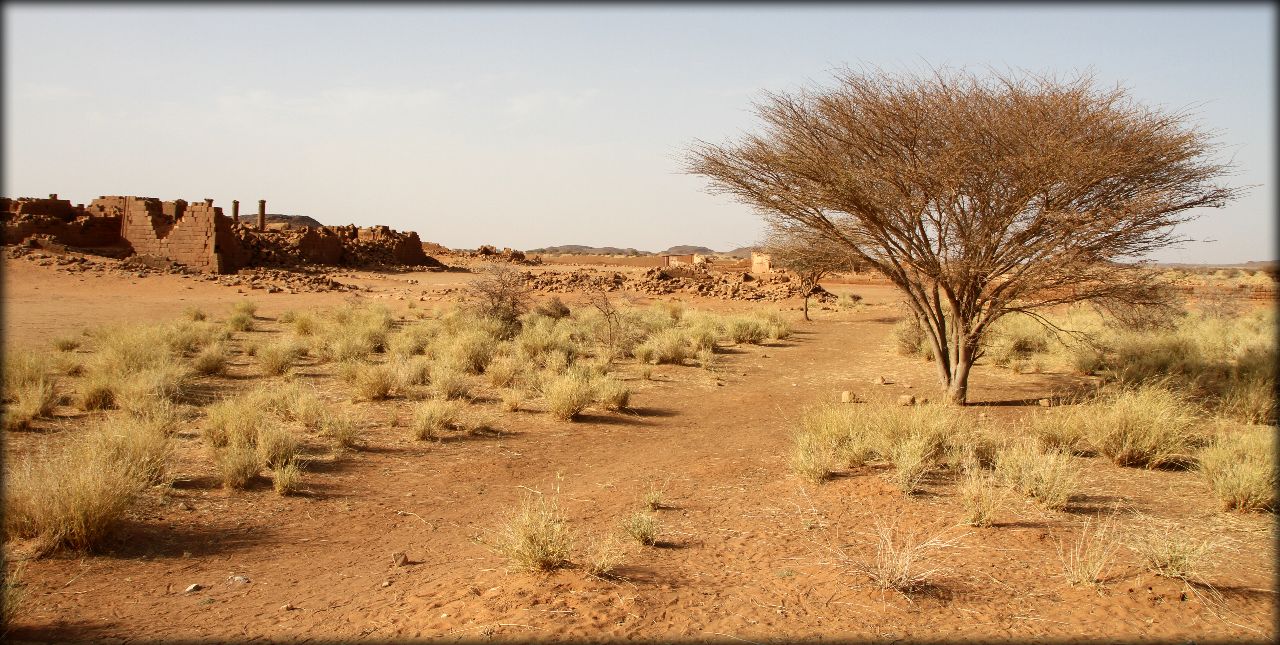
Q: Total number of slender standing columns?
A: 2